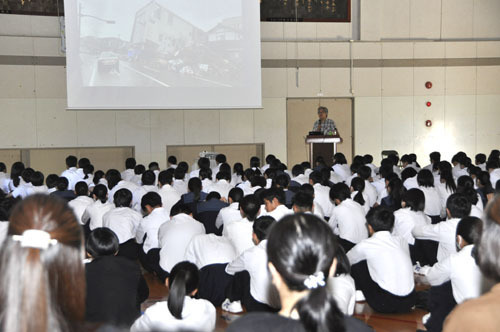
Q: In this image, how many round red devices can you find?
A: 3